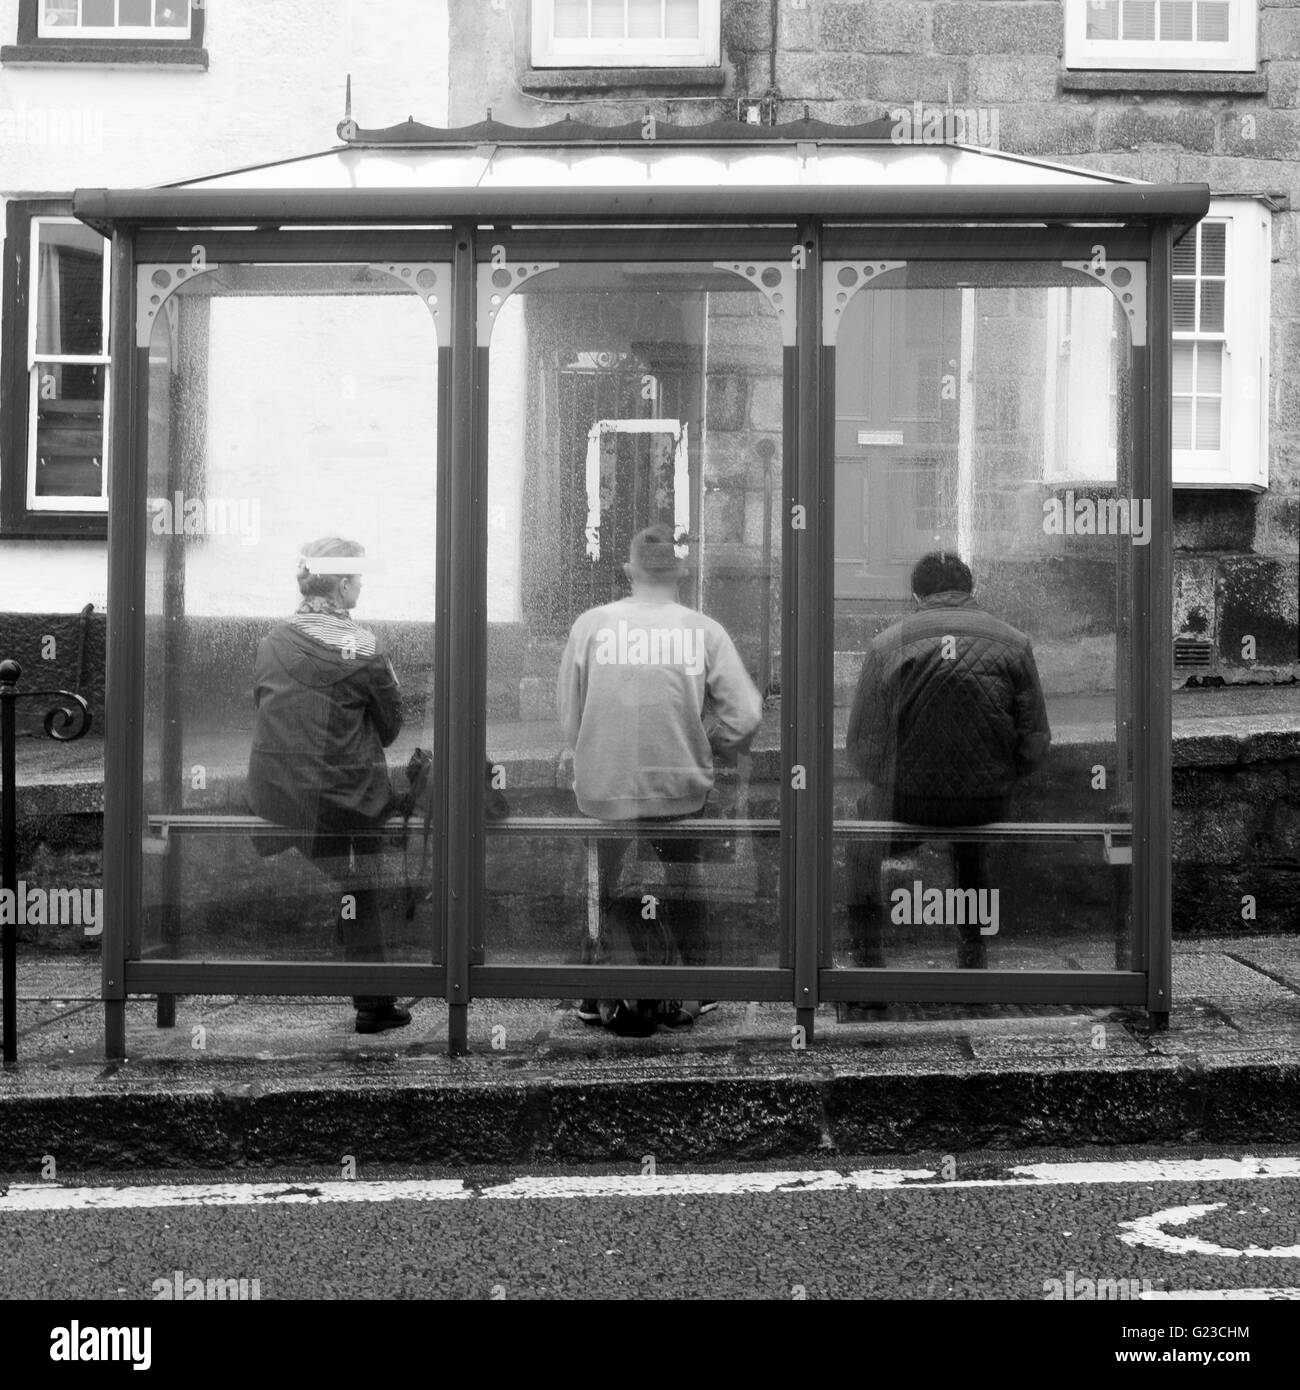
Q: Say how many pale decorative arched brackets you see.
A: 6